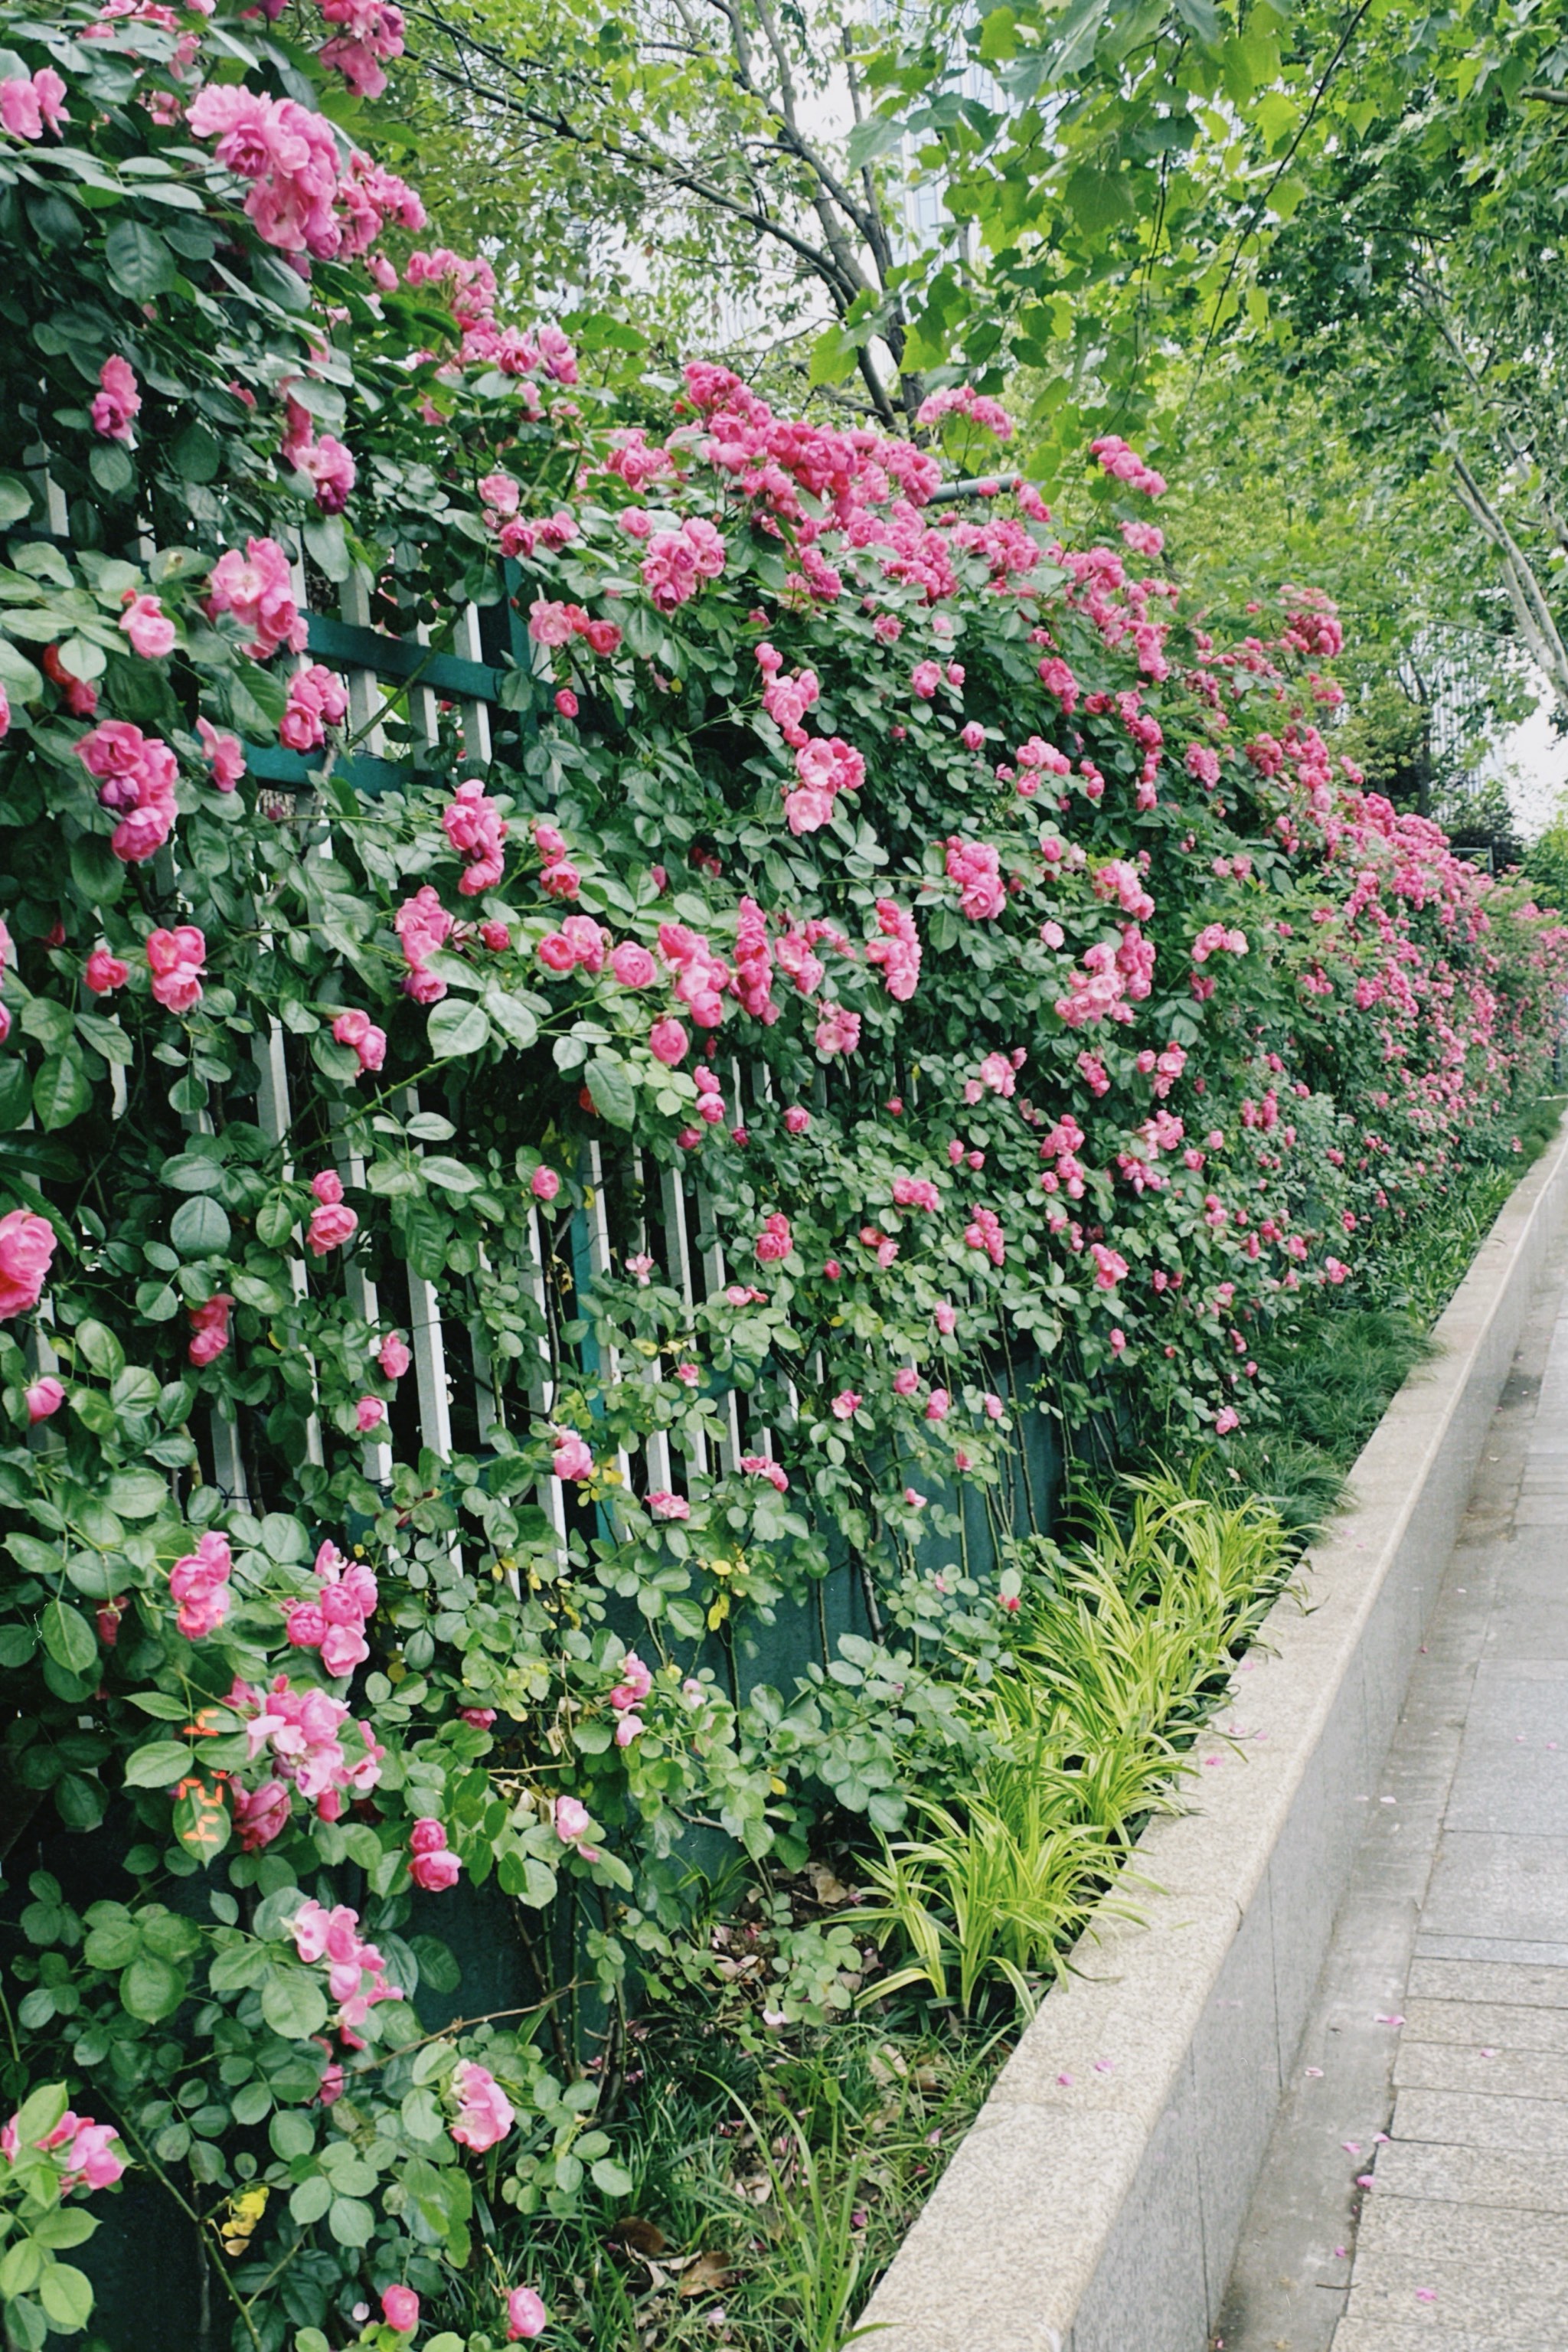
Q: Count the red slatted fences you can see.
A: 0